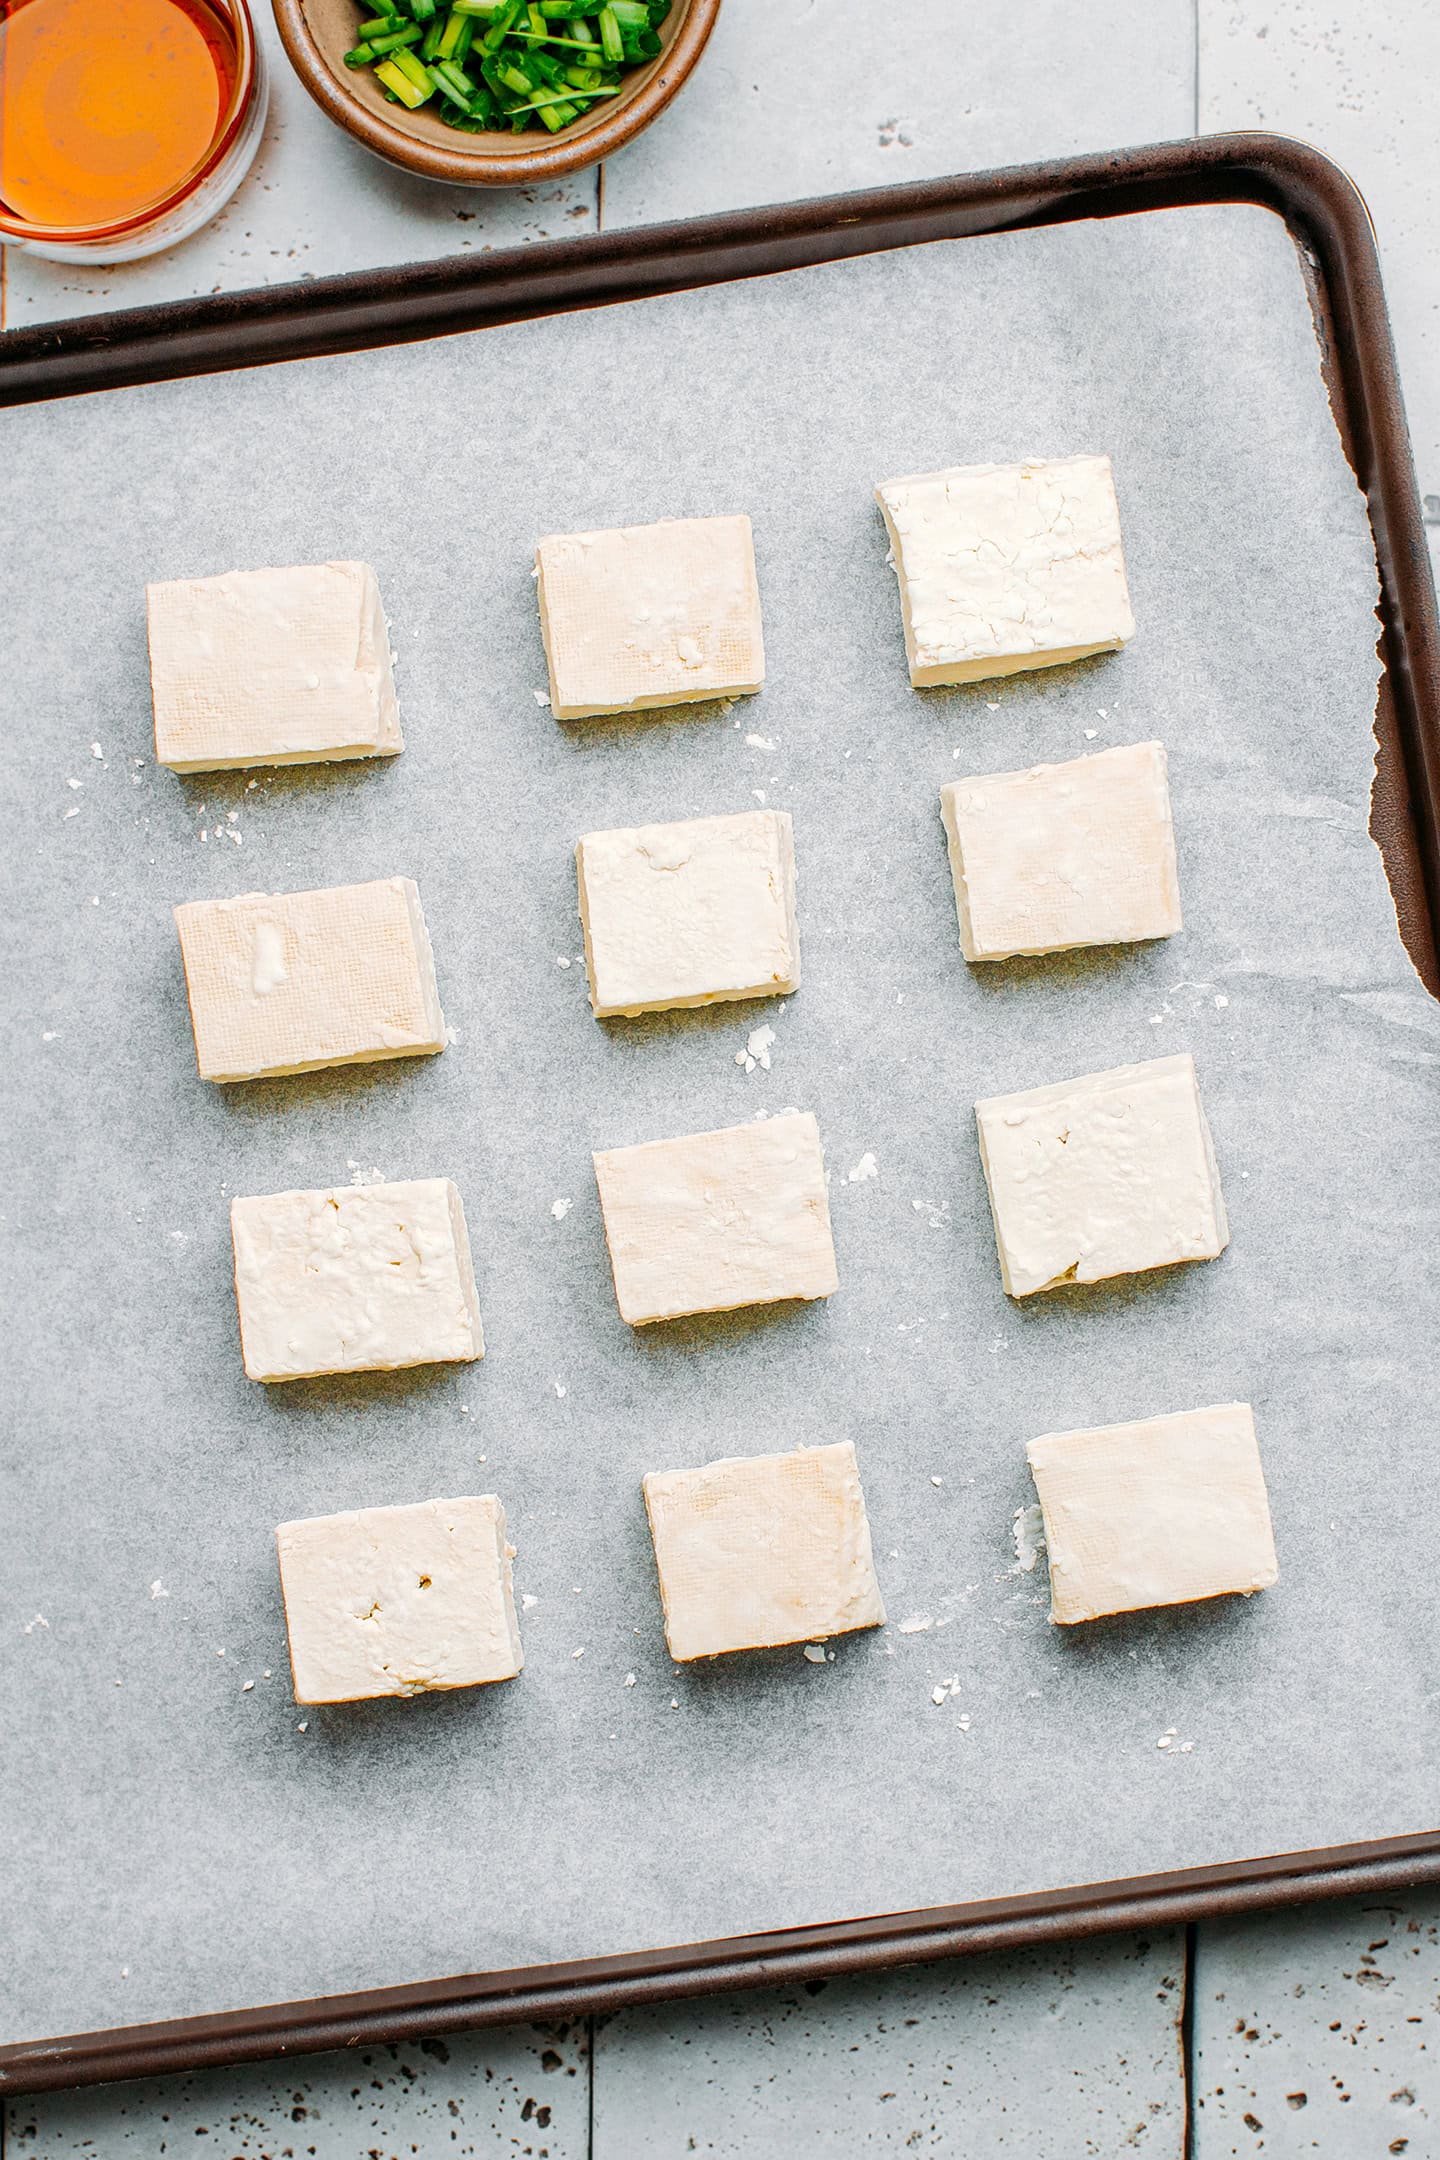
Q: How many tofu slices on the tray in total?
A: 12